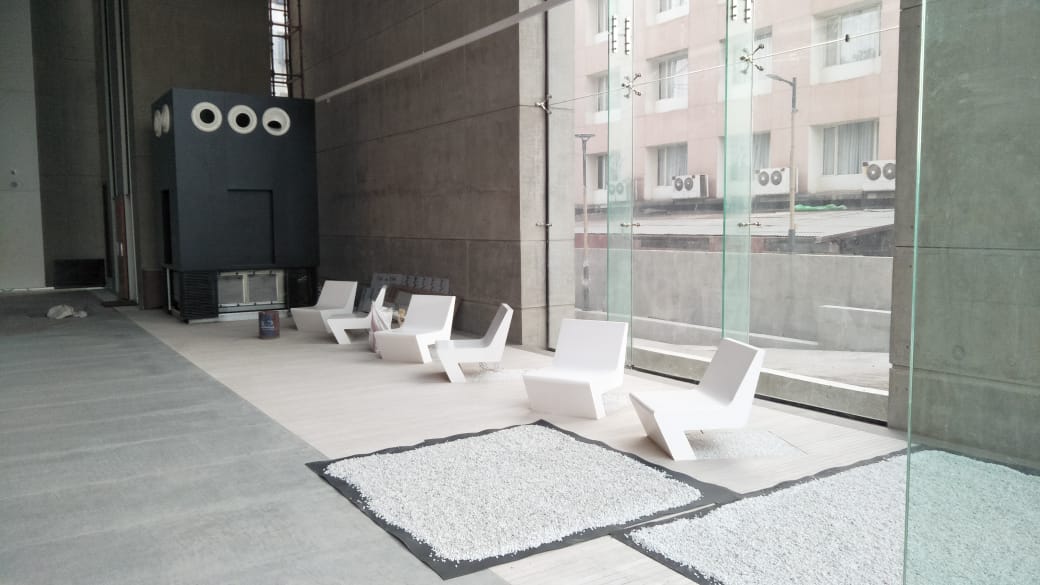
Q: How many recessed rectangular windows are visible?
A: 10